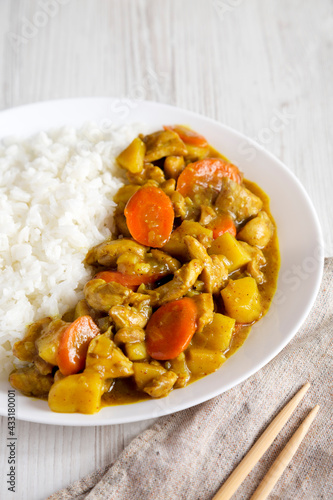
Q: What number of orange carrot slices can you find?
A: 7